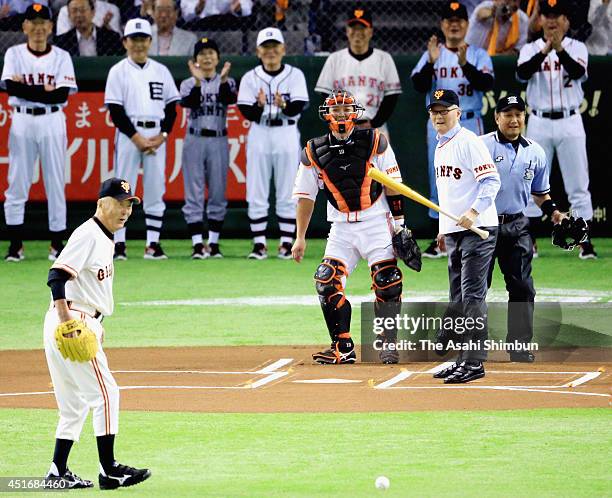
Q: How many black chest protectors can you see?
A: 1